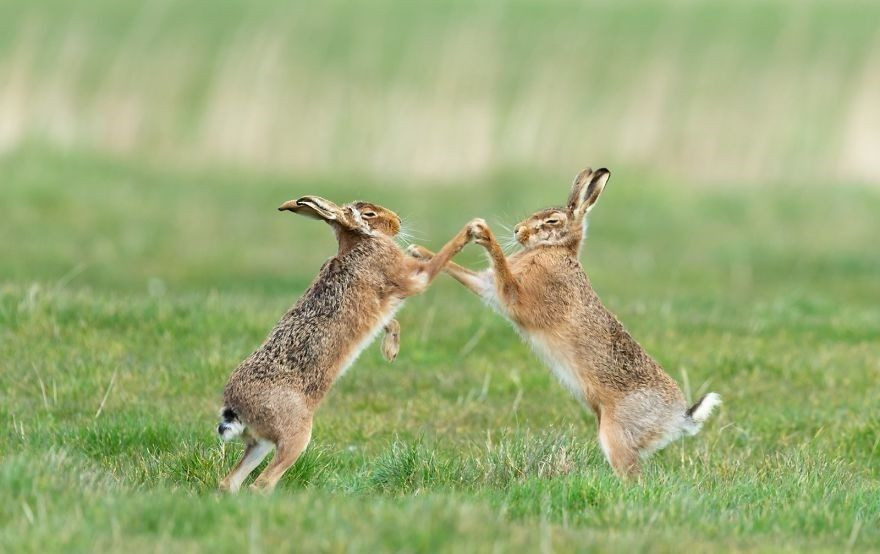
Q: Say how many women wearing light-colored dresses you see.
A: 0